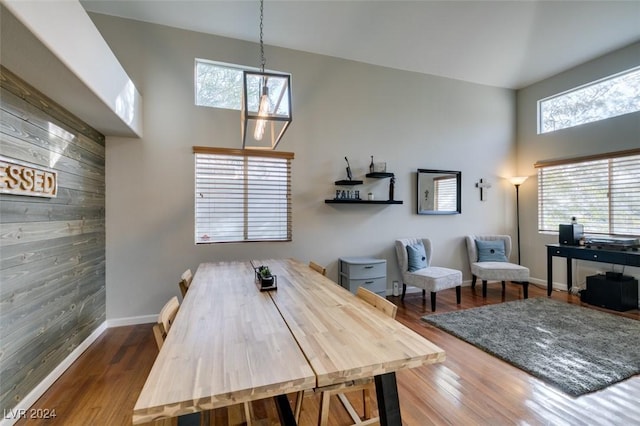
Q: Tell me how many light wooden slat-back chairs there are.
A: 4